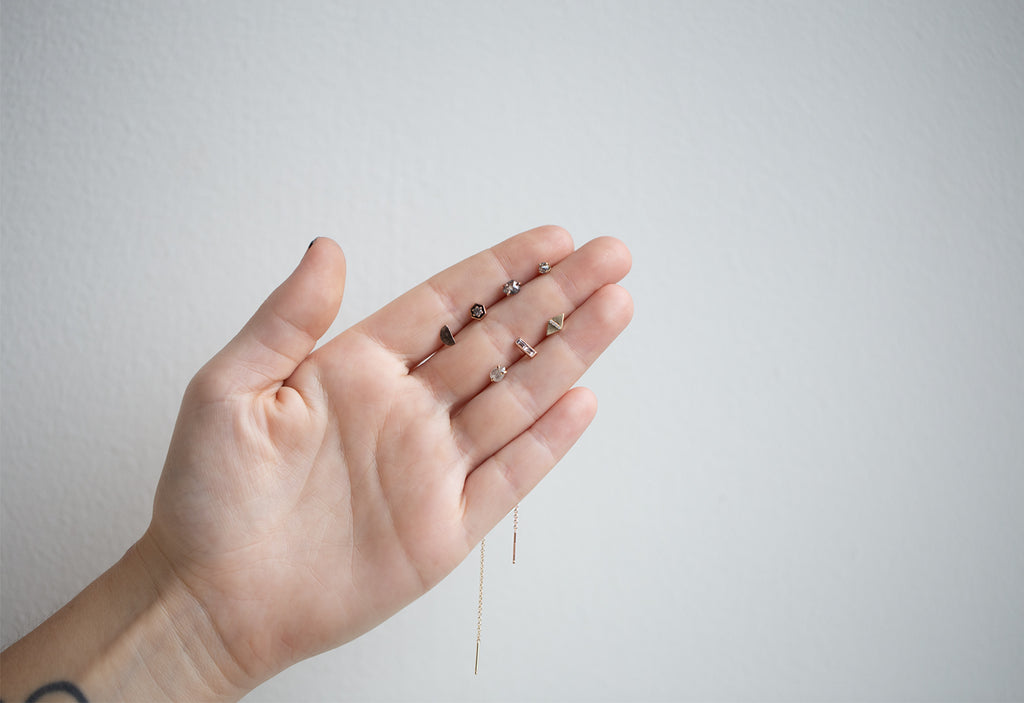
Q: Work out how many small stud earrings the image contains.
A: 7